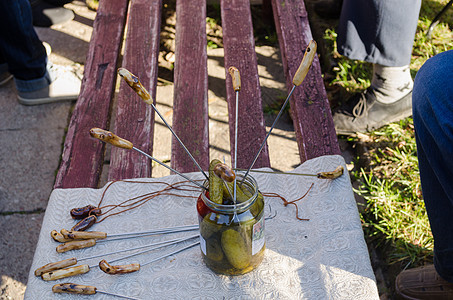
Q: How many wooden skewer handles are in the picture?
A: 13